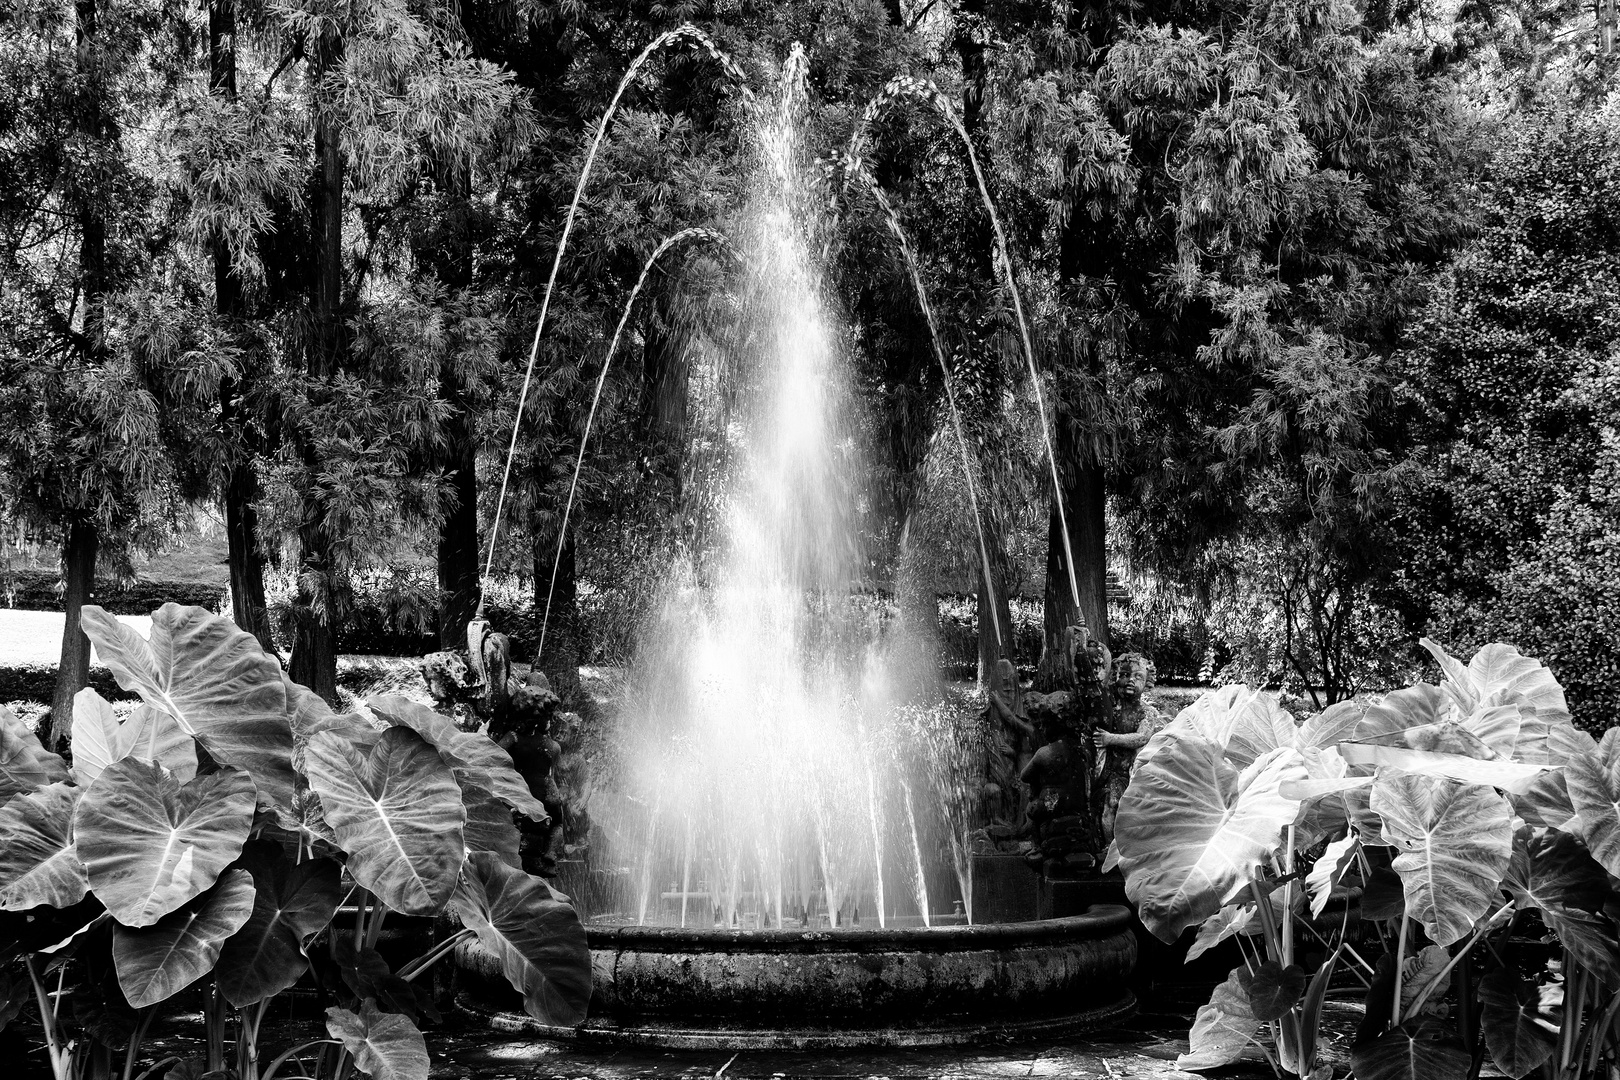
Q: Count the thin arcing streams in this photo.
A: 4